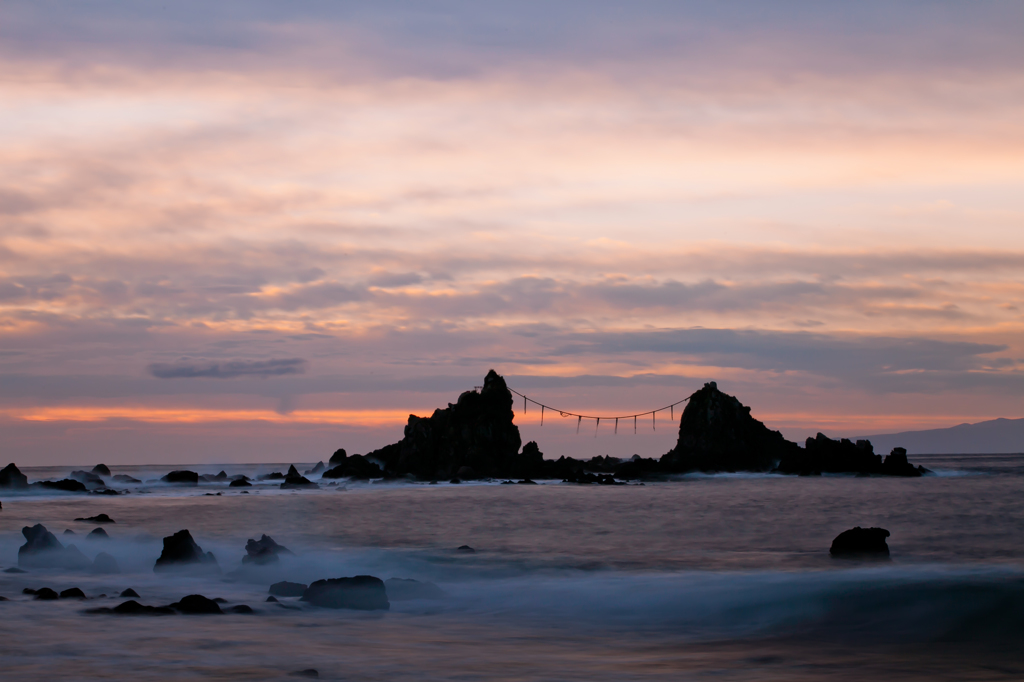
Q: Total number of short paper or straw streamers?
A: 8